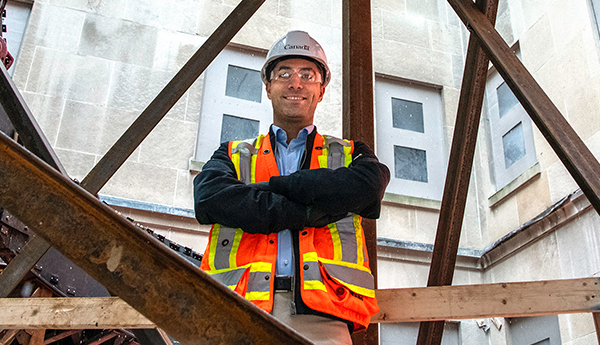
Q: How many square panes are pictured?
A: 6